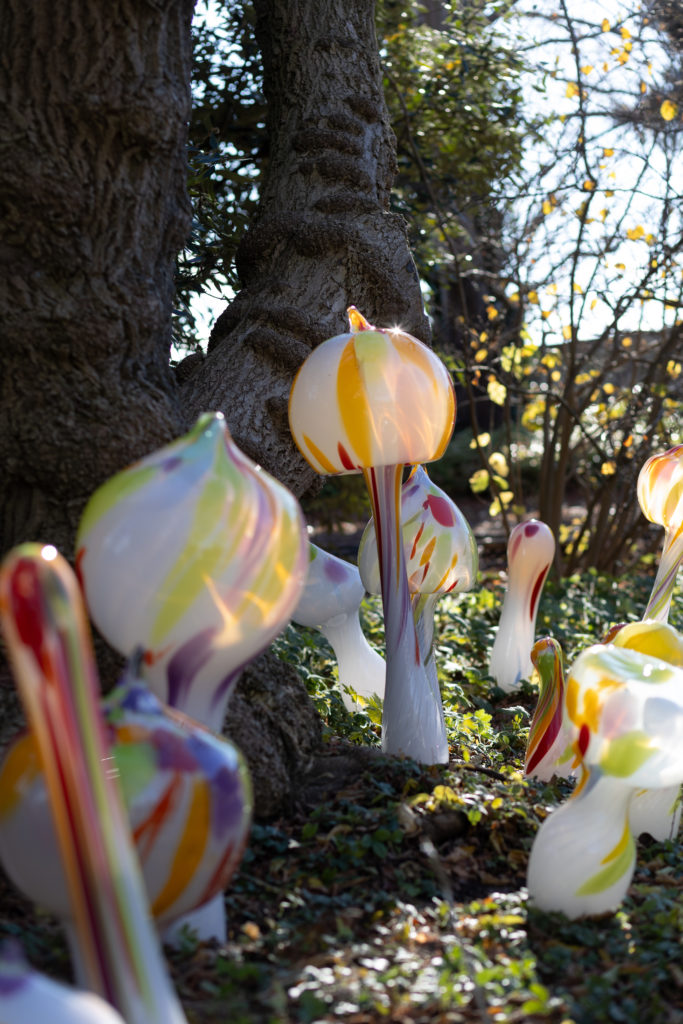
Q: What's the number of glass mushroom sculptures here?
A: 12